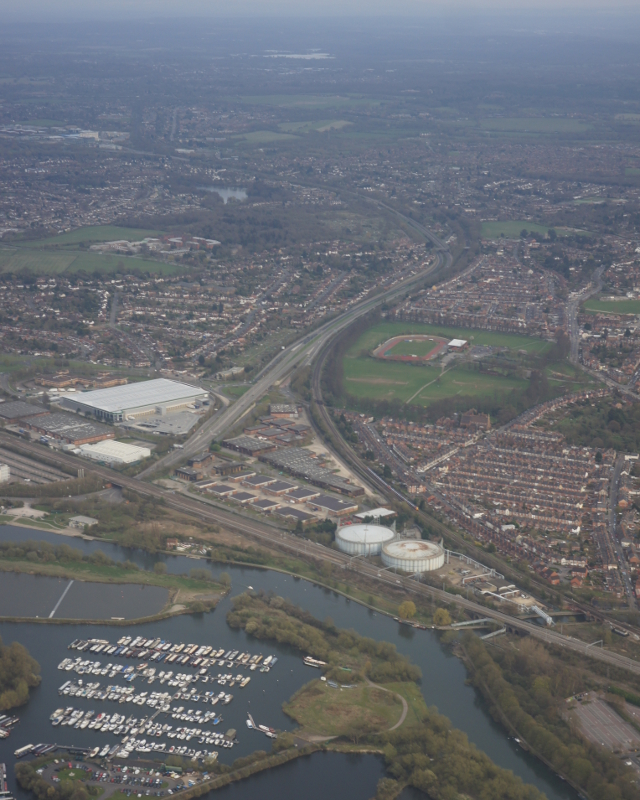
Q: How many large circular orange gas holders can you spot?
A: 0